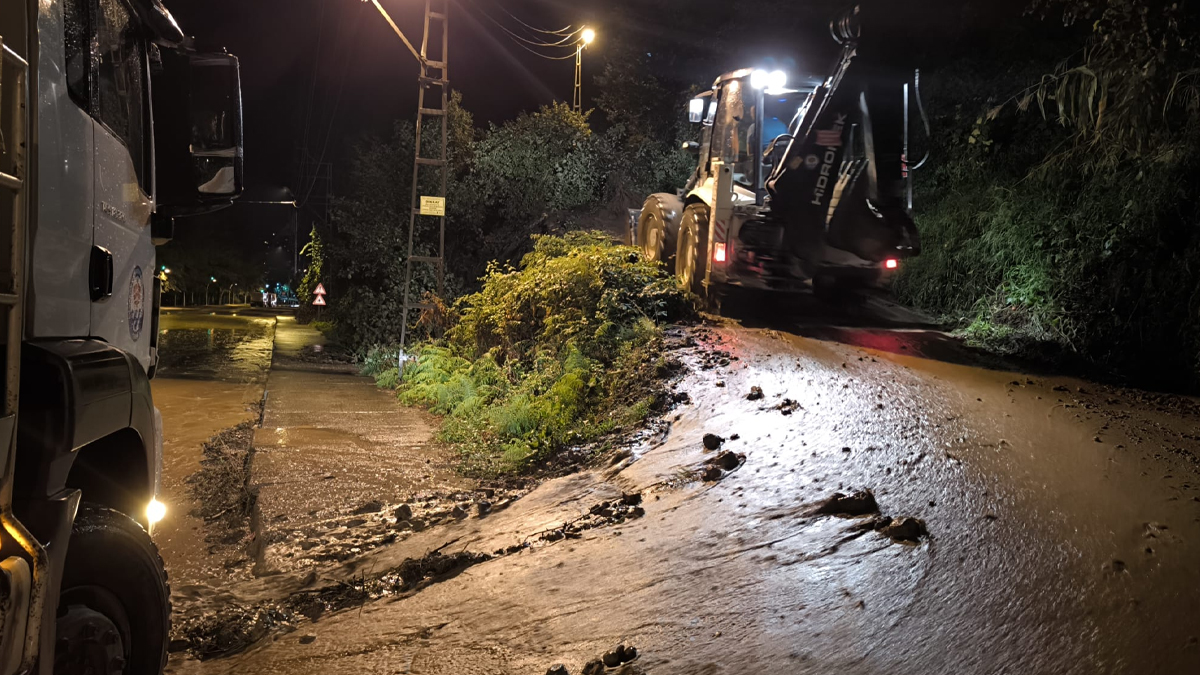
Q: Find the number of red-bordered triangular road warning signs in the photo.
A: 2